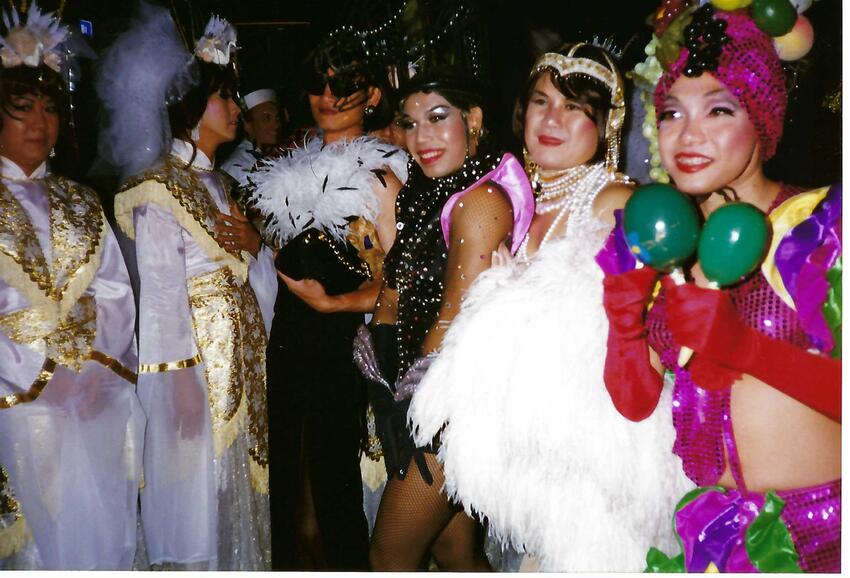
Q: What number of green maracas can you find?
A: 2